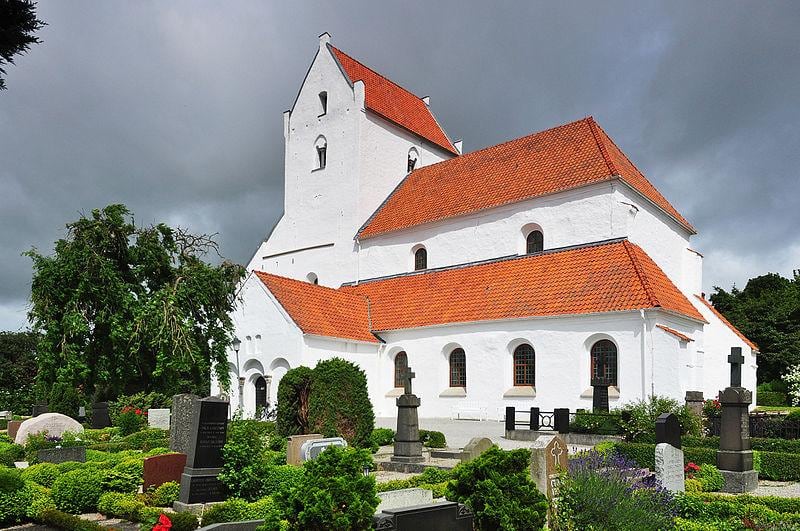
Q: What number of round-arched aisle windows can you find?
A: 4